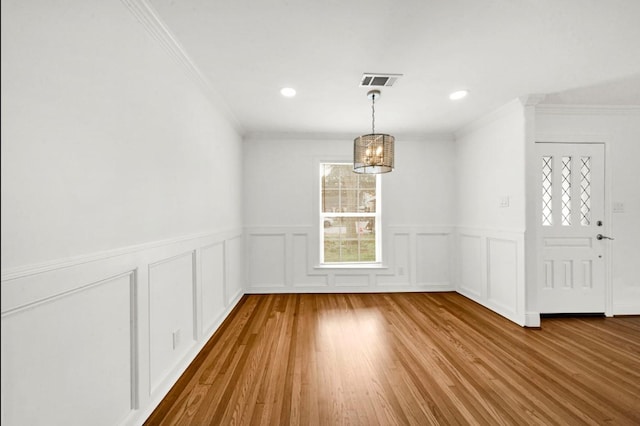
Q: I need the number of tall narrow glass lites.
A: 3